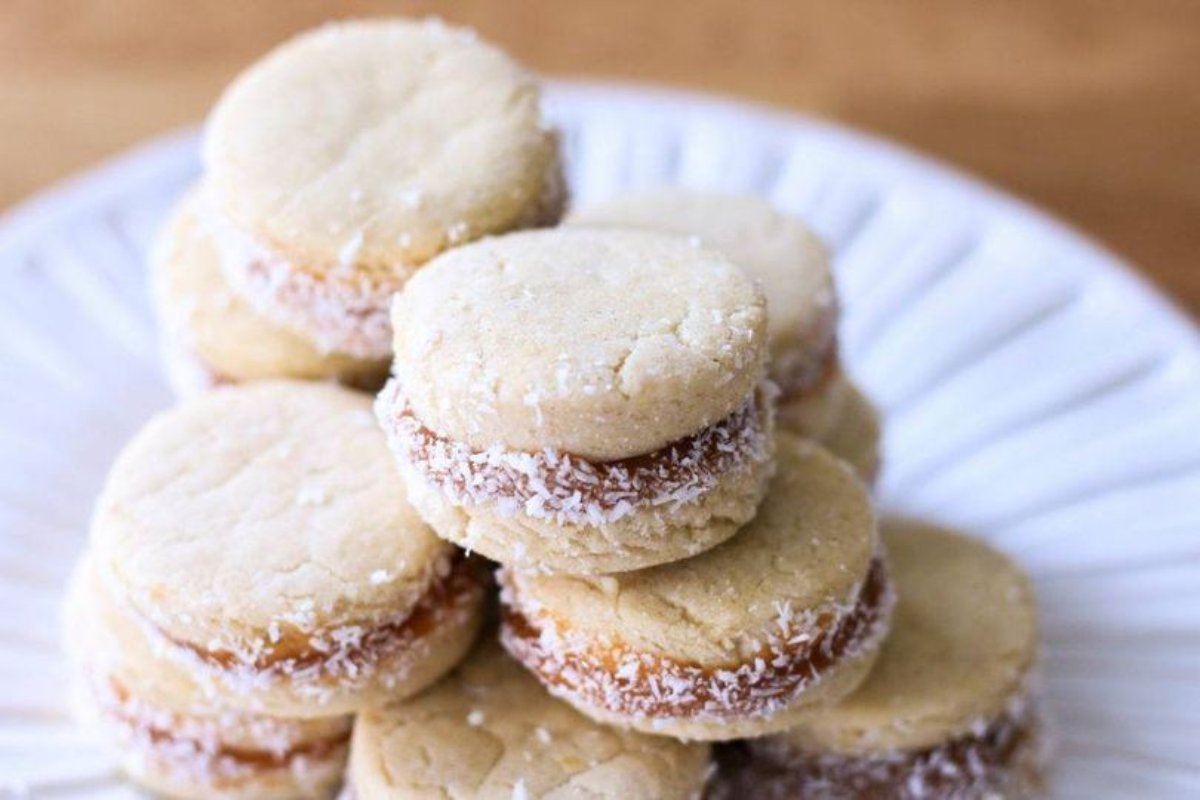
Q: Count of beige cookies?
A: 10